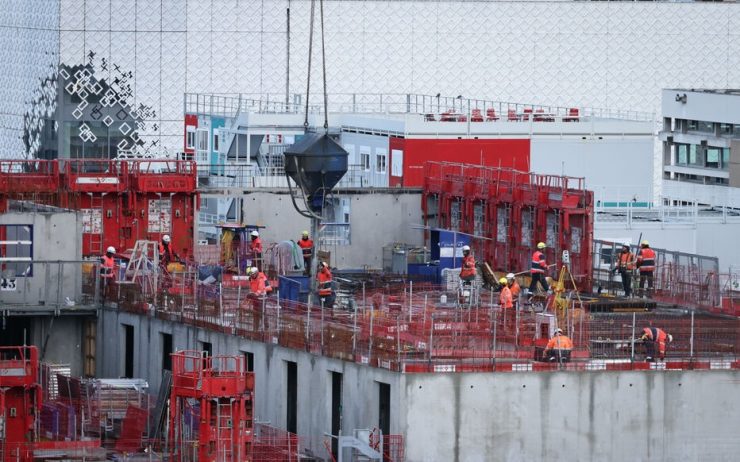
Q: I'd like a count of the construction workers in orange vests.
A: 14